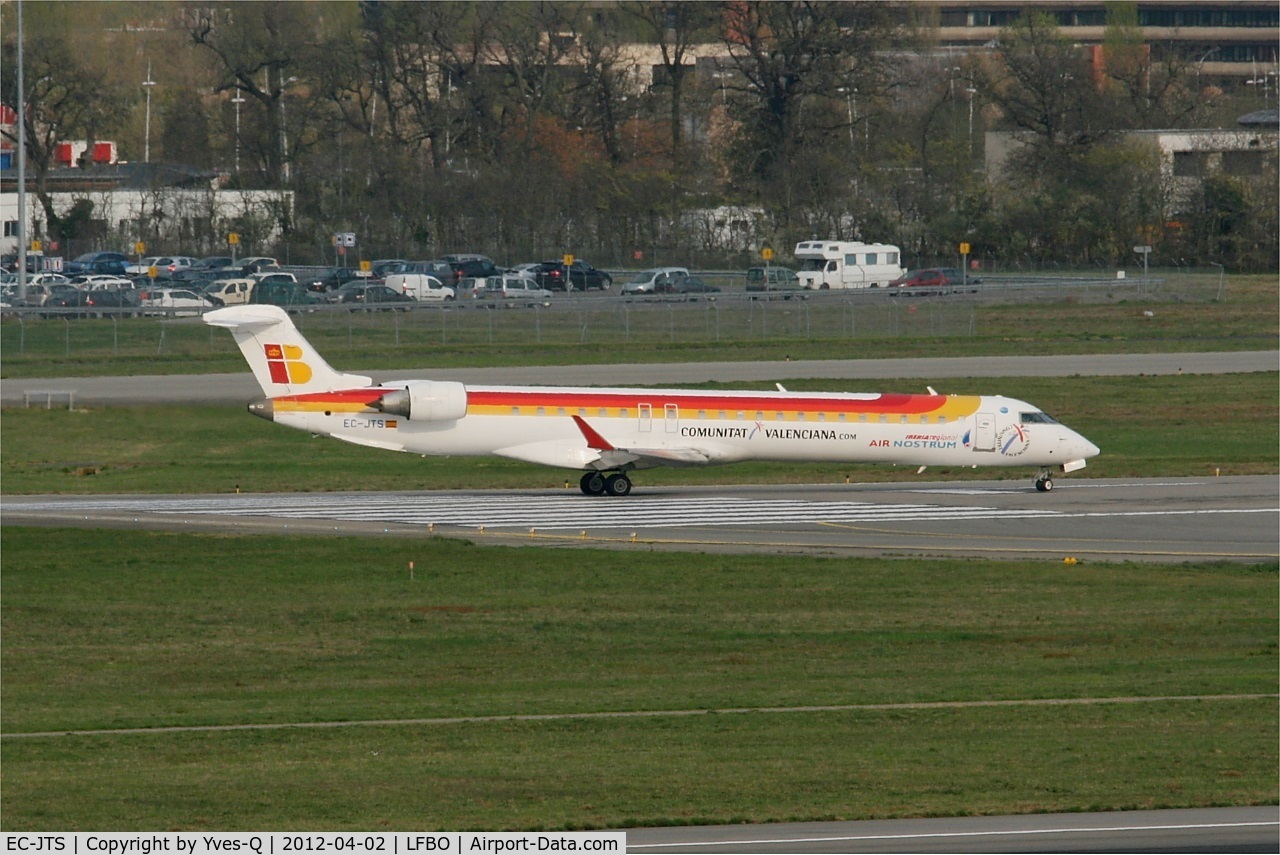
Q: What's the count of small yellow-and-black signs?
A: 8